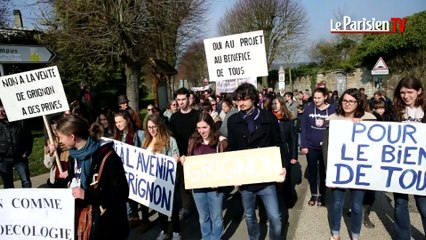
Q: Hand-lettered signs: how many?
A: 6